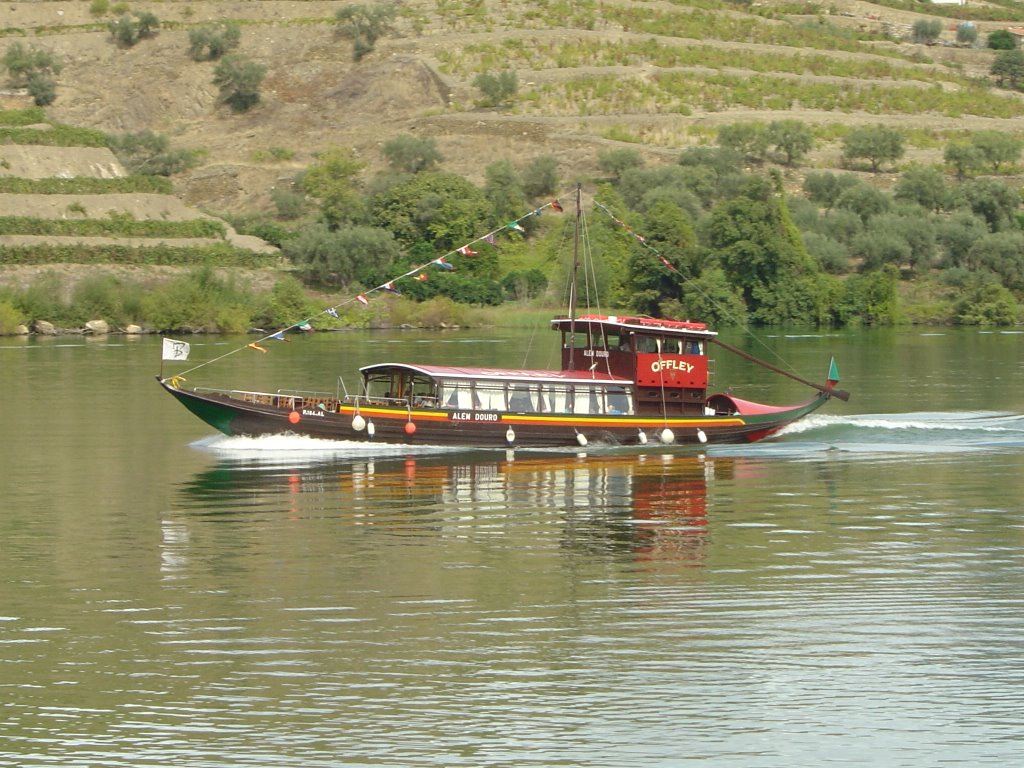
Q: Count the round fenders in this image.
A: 4